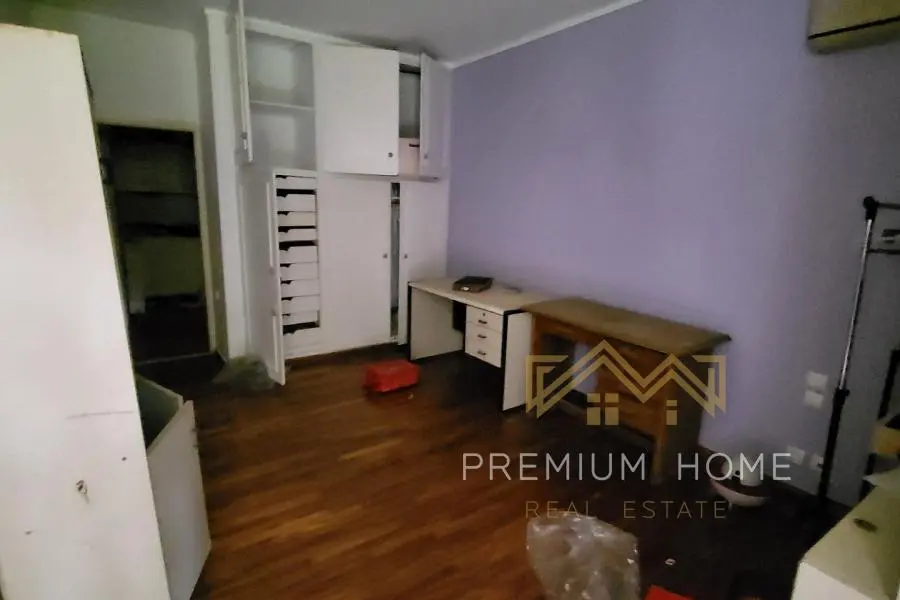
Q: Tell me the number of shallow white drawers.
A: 10